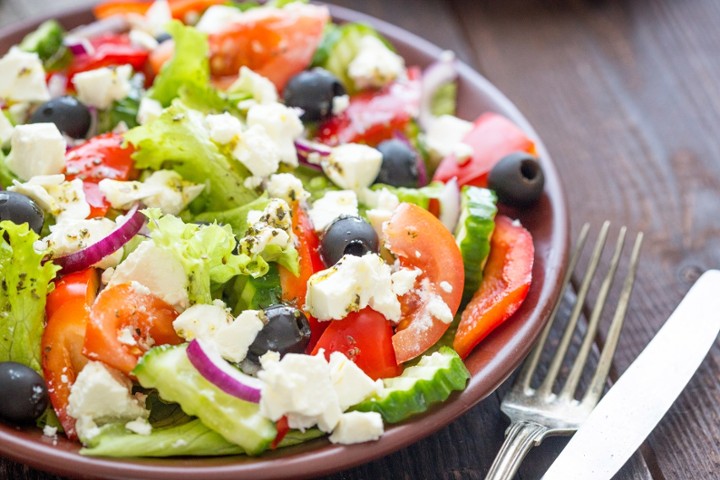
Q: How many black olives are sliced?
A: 0